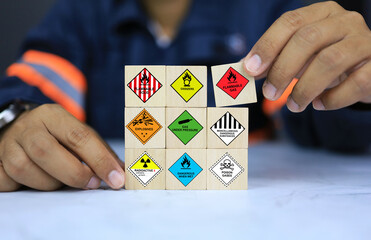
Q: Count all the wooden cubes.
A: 9